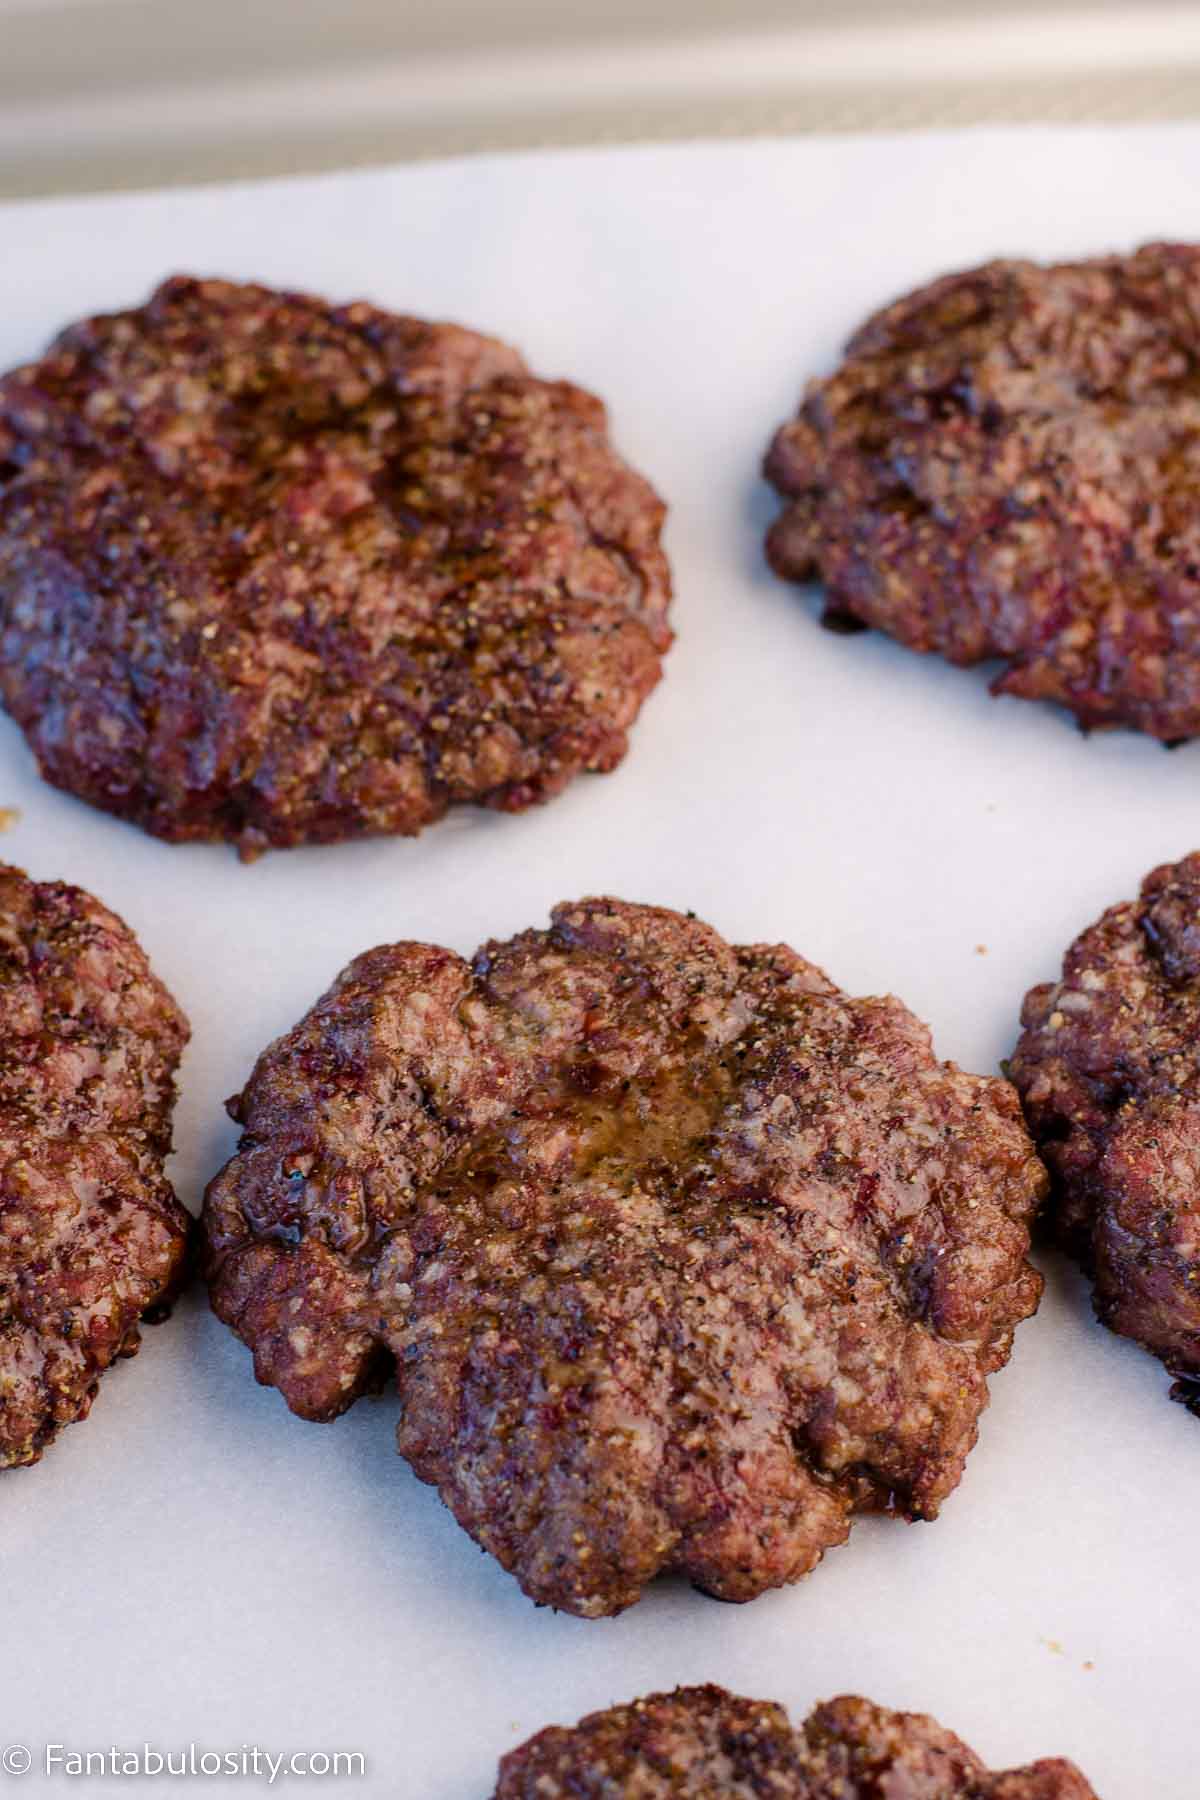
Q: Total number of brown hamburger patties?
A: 6